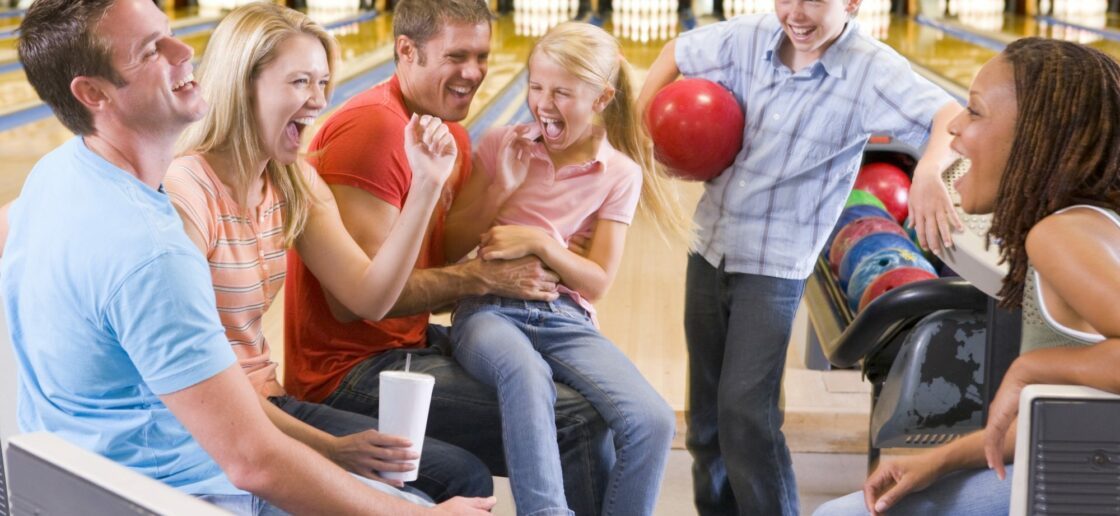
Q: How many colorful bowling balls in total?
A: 8